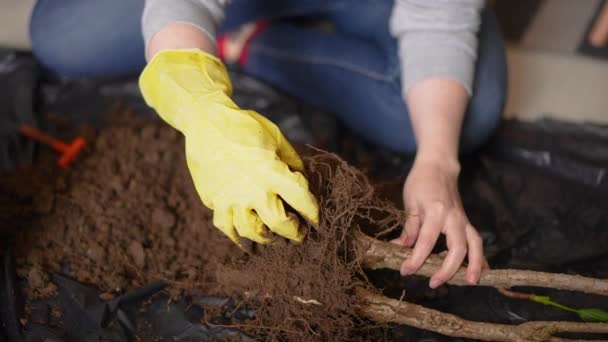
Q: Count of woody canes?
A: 2